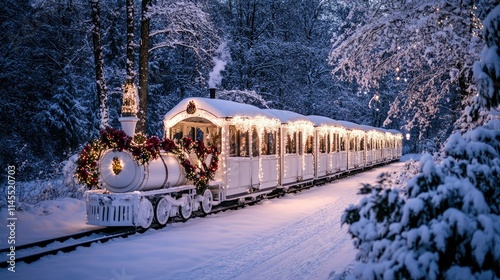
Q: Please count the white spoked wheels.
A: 4